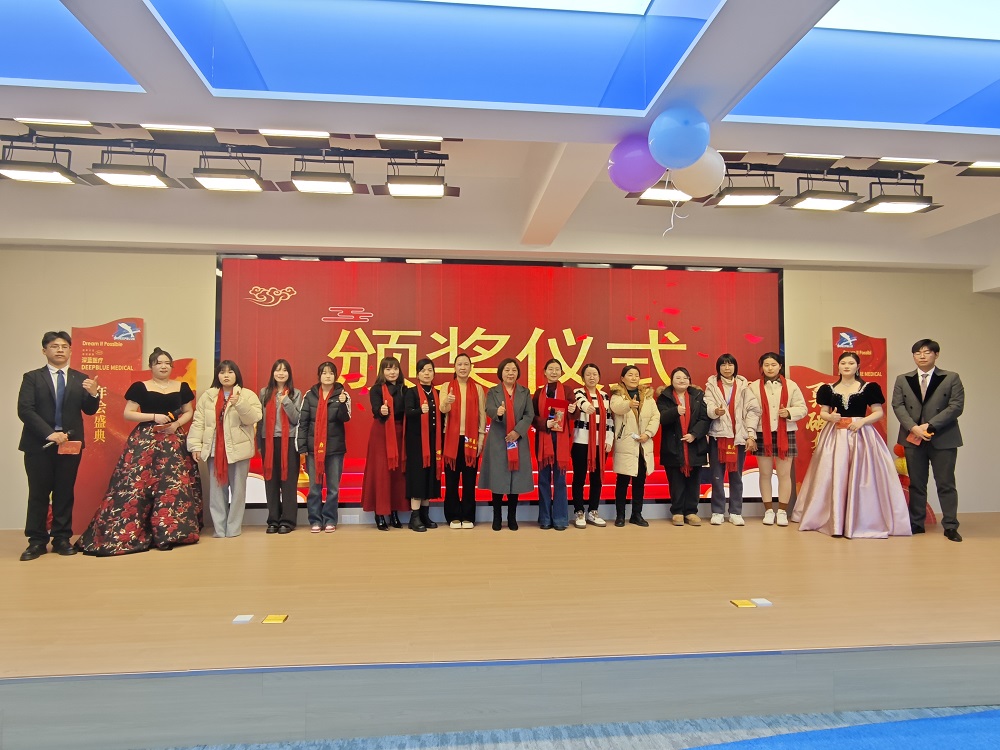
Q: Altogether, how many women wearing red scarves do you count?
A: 12